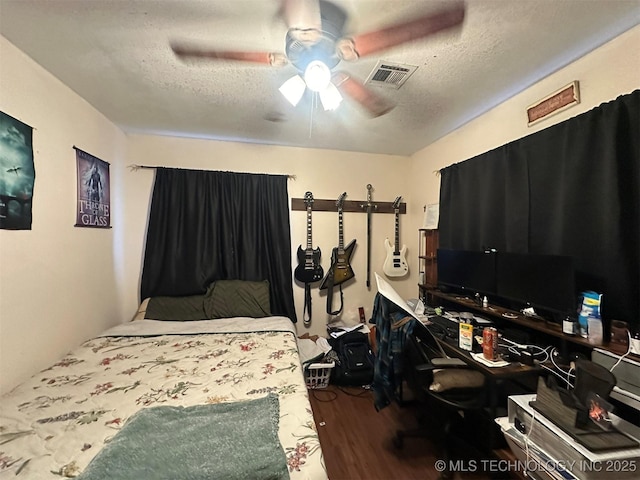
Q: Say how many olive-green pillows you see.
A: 2